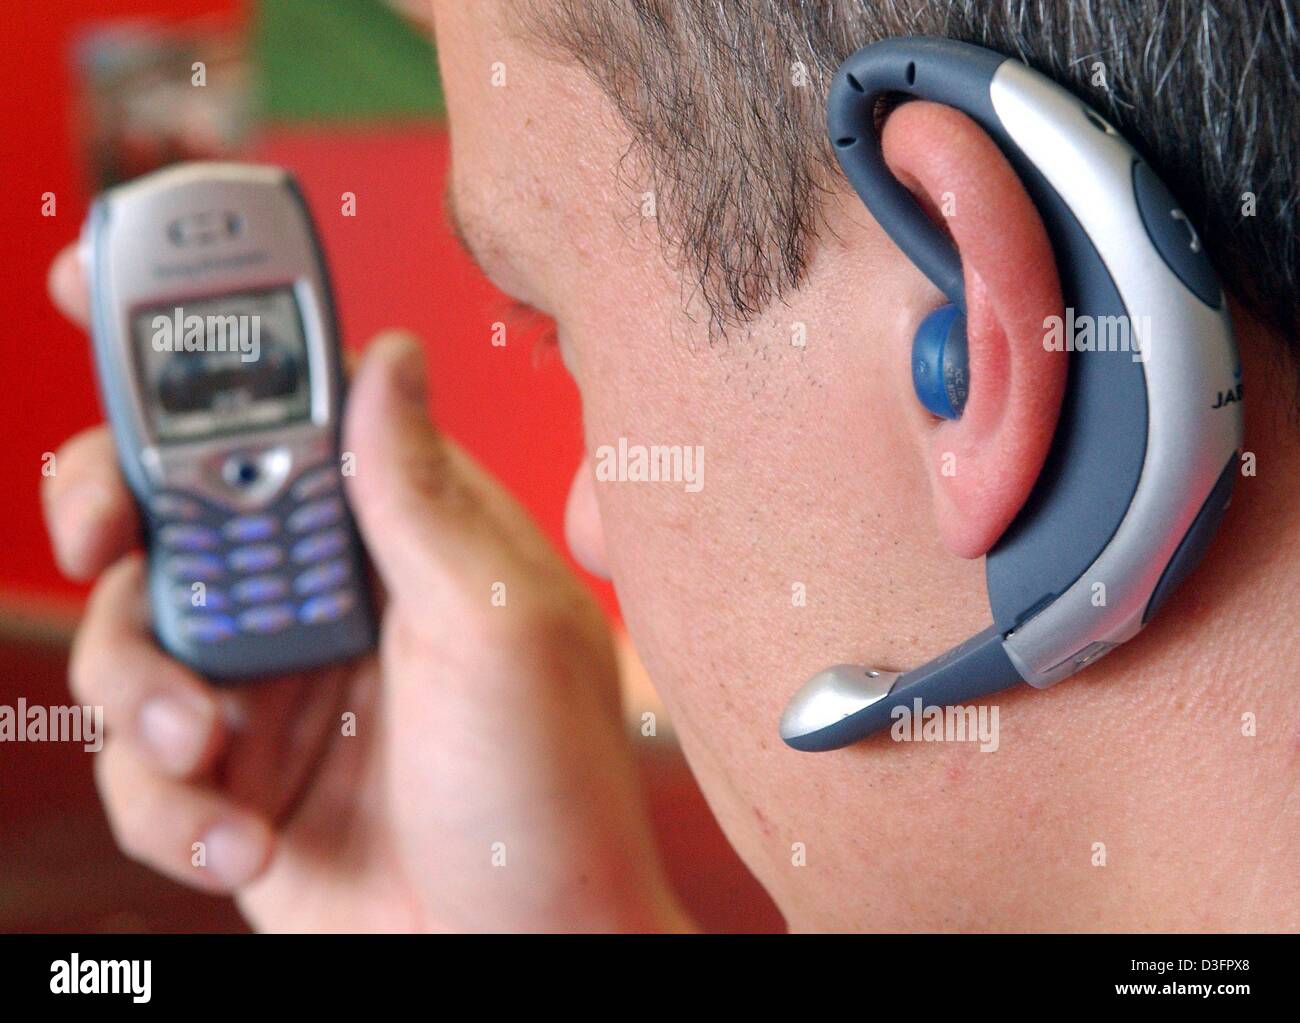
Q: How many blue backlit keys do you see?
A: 12